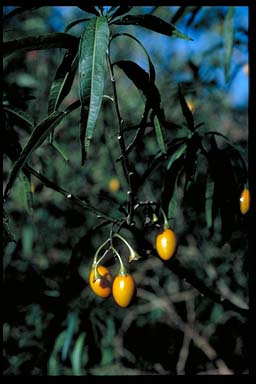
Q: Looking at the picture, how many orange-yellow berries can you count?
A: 4